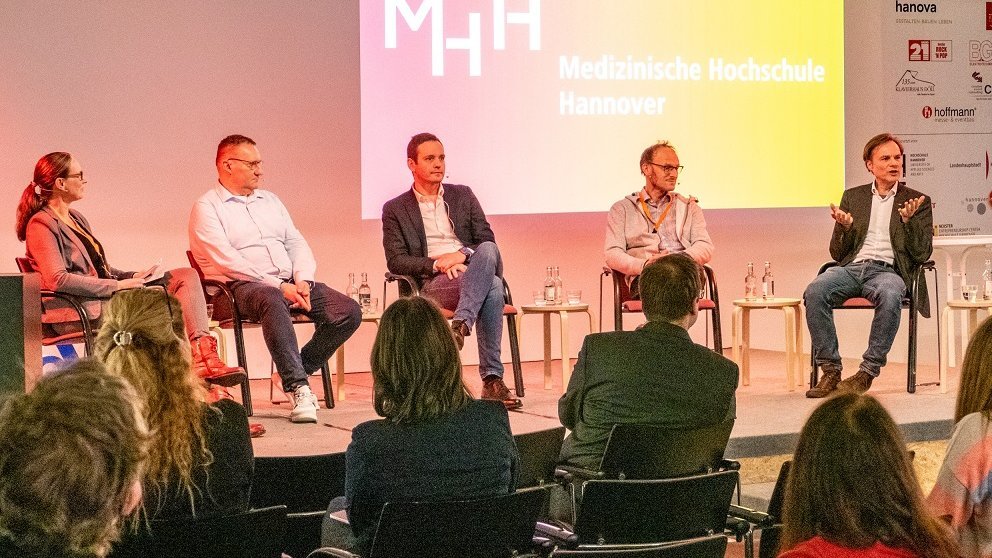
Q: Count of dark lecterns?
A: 1